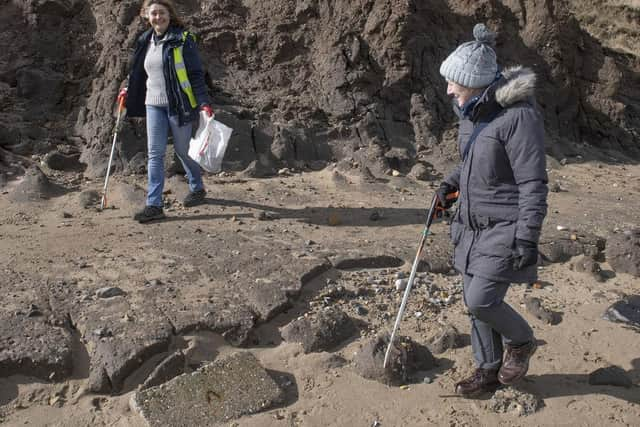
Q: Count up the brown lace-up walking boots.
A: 2